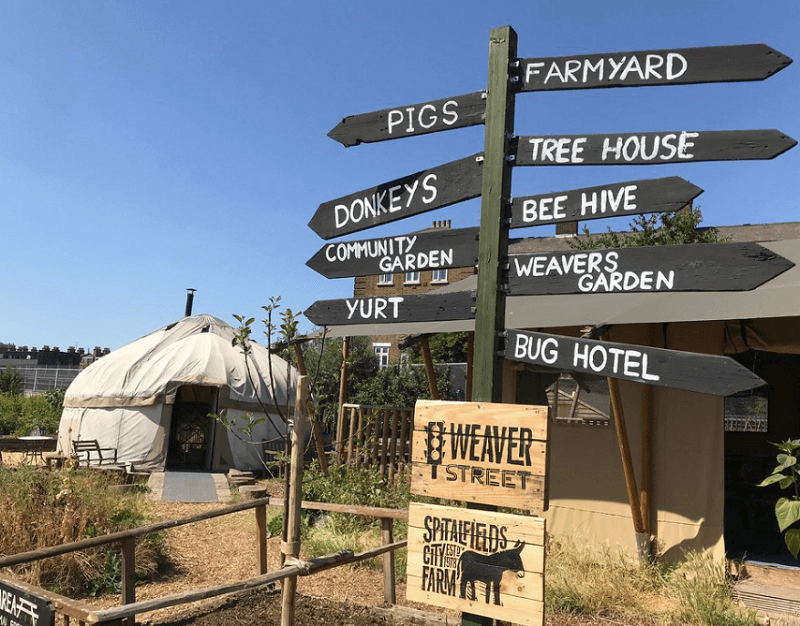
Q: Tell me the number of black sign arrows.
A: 9